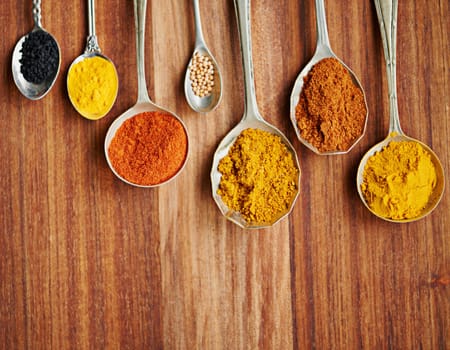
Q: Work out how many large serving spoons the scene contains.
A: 4